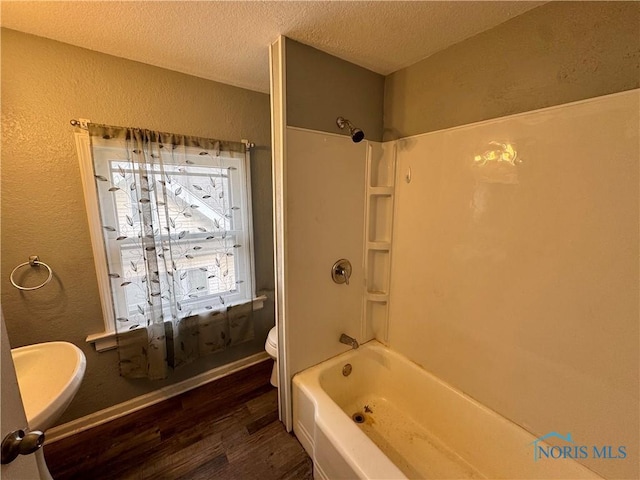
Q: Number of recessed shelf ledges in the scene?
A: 3